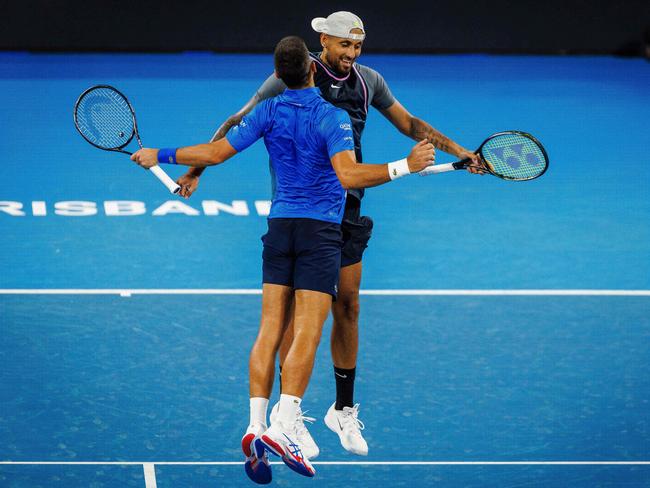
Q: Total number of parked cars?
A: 0